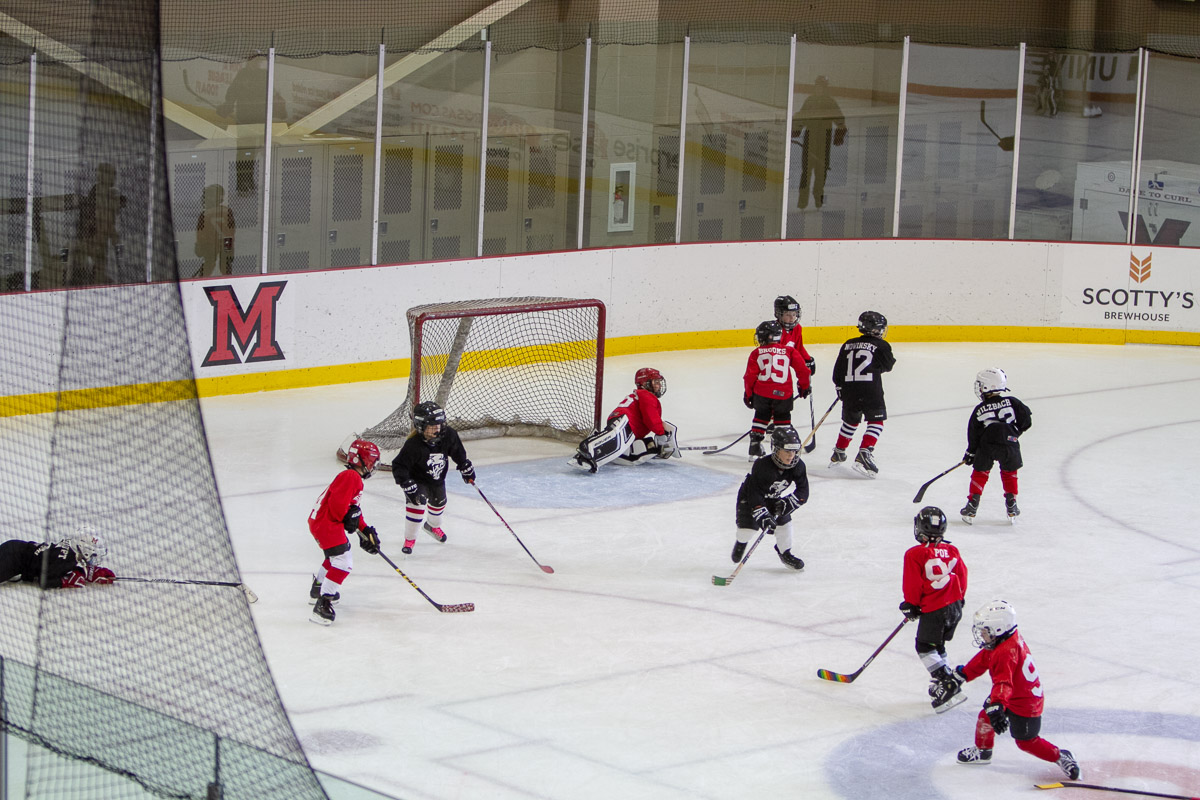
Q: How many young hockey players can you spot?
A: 11